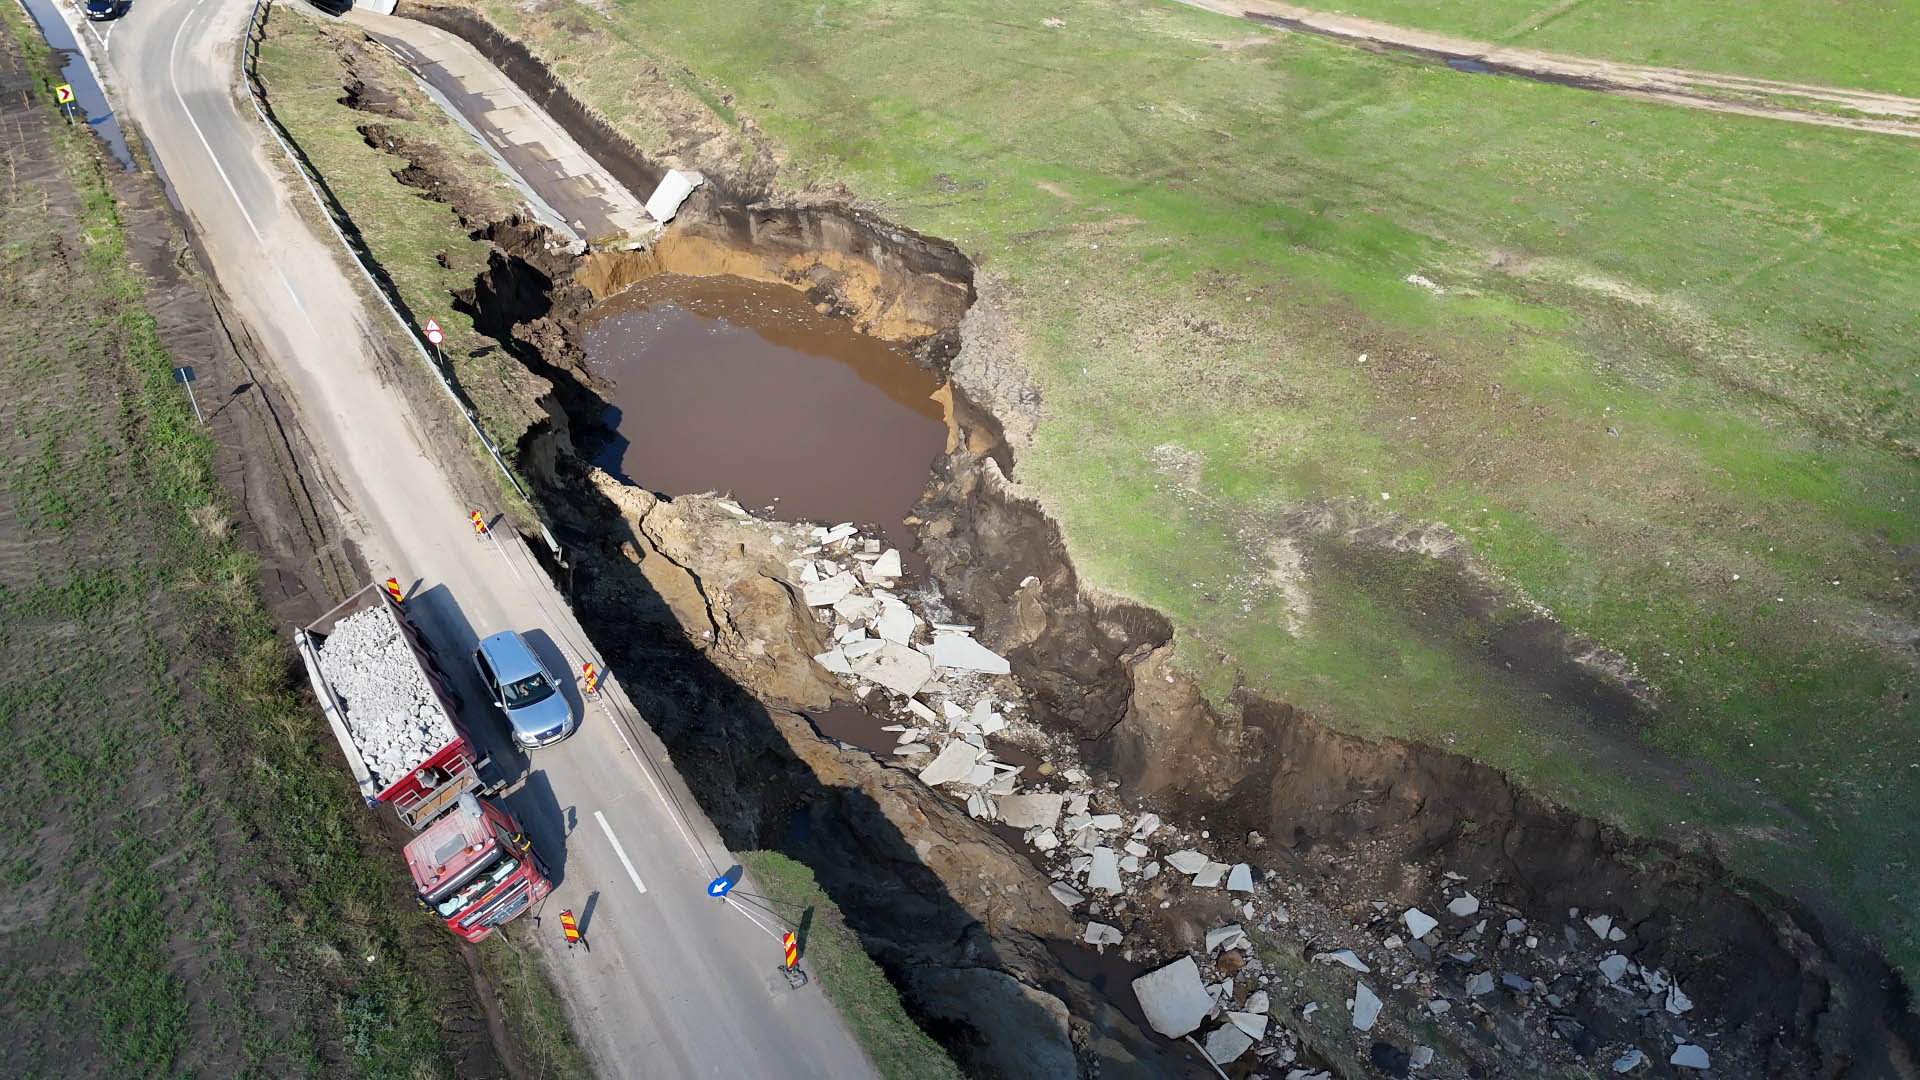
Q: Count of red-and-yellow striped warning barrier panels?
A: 5